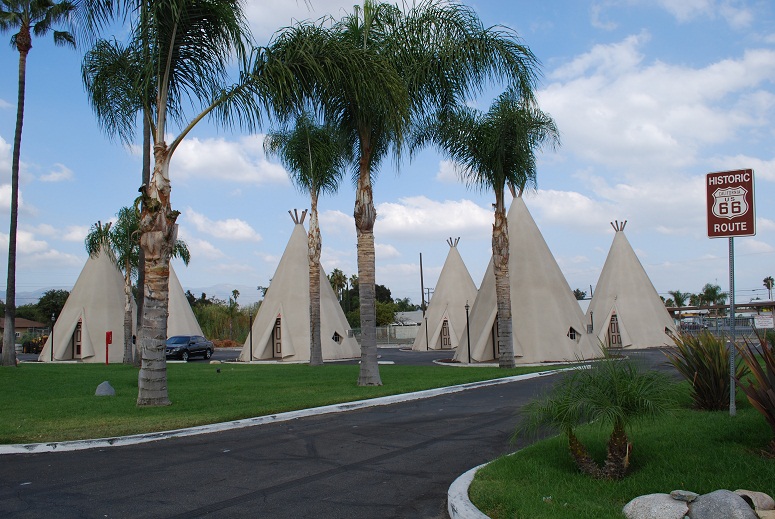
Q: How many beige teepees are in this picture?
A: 6